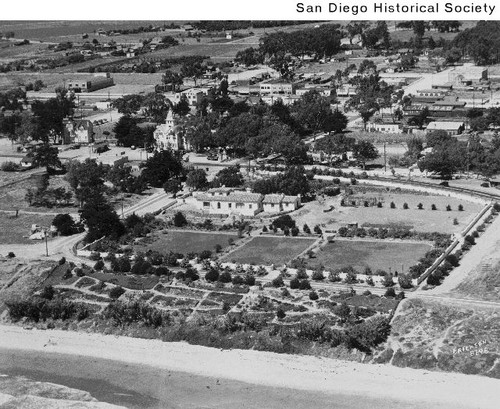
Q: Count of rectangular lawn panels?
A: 3